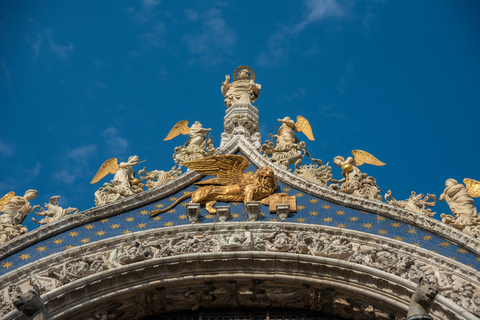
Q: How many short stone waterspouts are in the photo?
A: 4